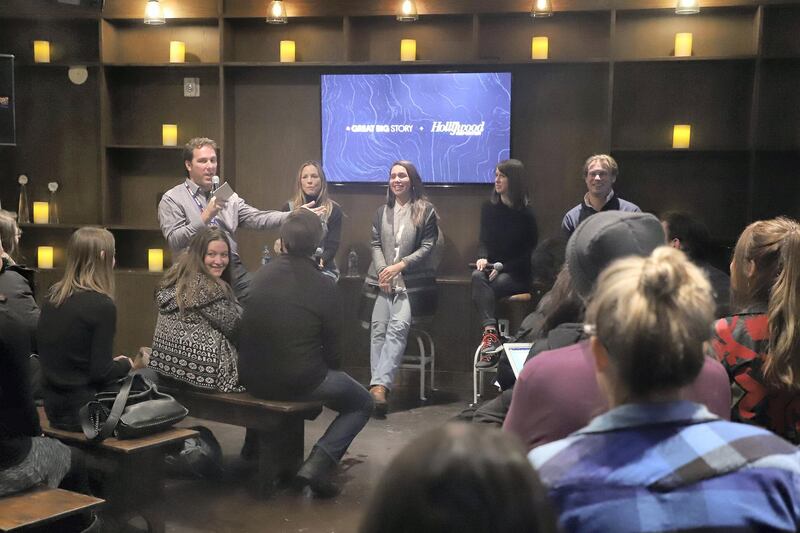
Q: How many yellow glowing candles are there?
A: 11